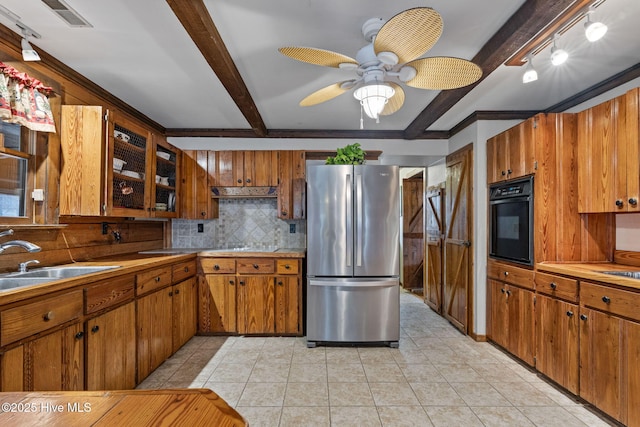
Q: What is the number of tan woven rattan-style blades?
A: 5